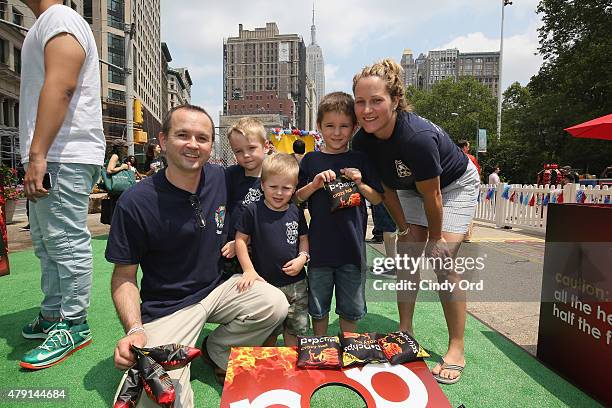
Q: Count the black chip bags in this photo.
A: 7